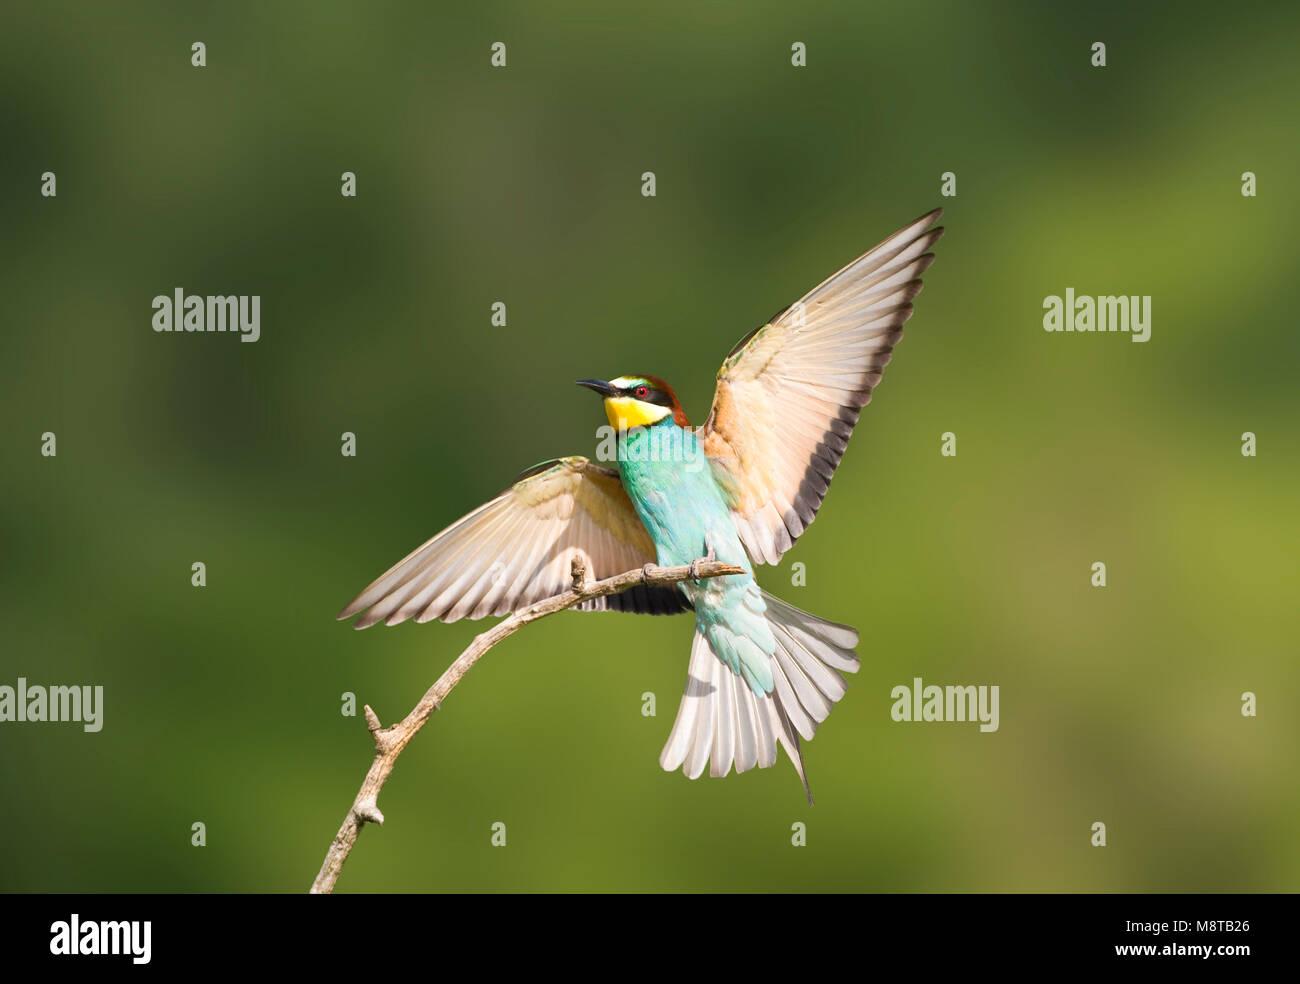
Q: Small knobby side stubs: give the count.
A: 3